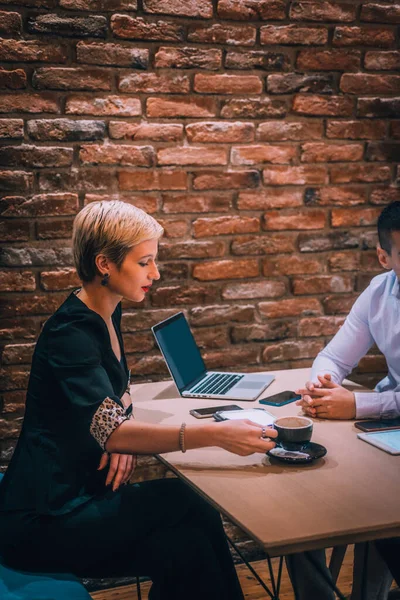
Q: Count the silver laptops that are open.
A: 1